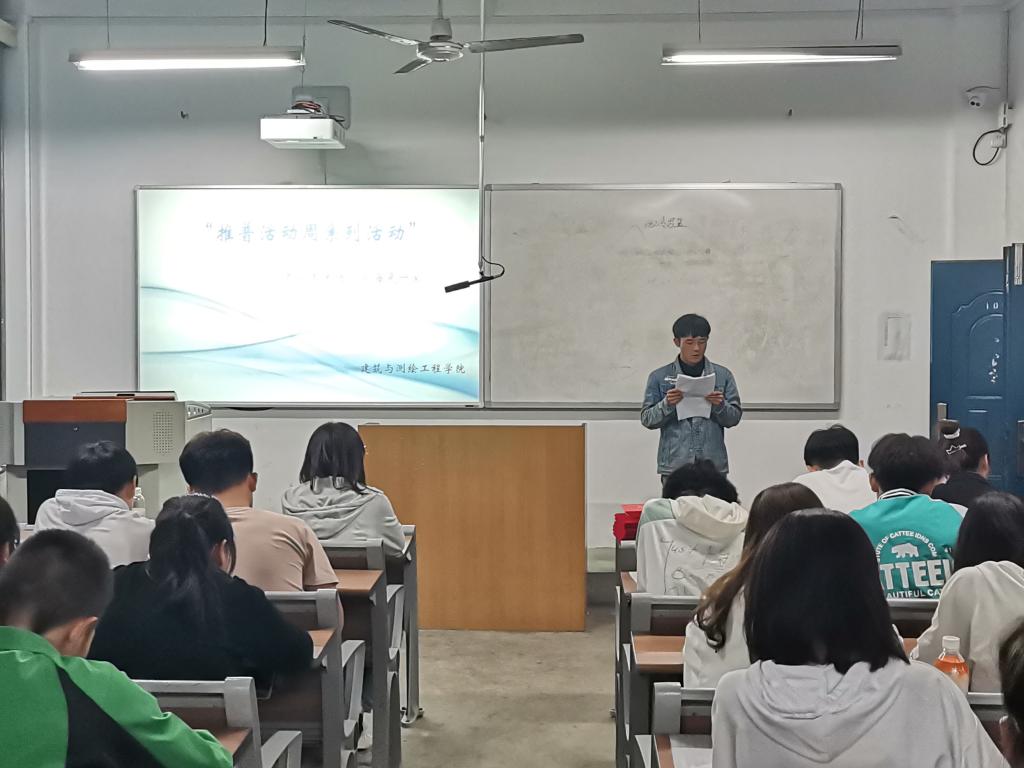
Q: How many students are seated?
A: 14